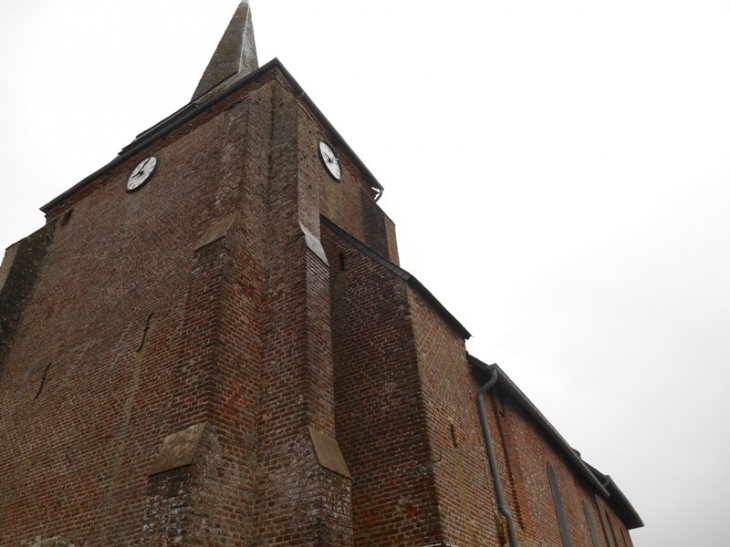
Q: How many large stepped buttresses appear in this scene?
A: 2